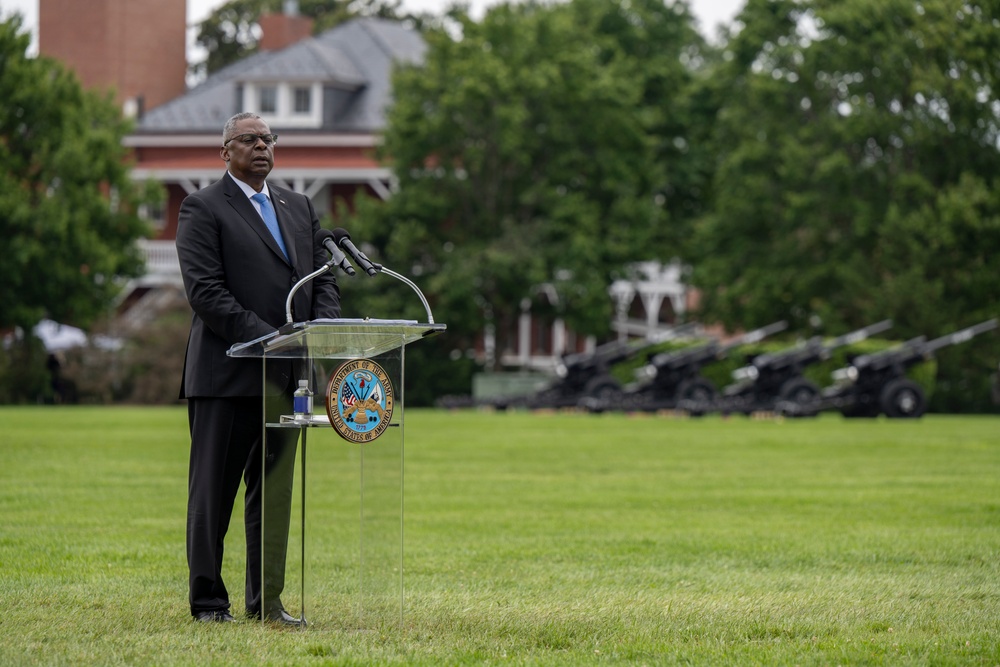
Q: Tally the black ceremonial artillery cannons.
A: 4